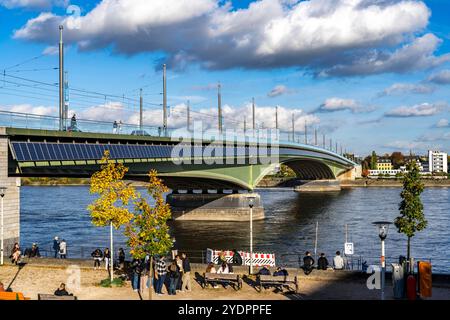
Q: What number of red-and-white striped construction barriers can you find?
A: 2